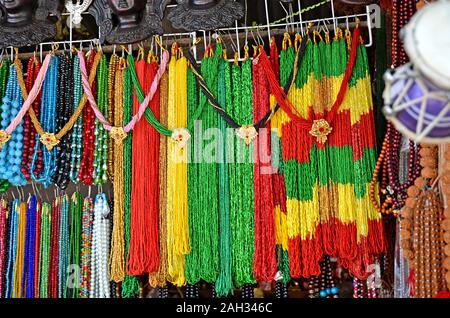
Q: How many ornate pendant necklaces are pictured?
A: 6